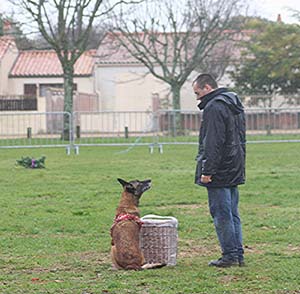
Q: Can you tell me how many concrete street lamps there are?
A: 0